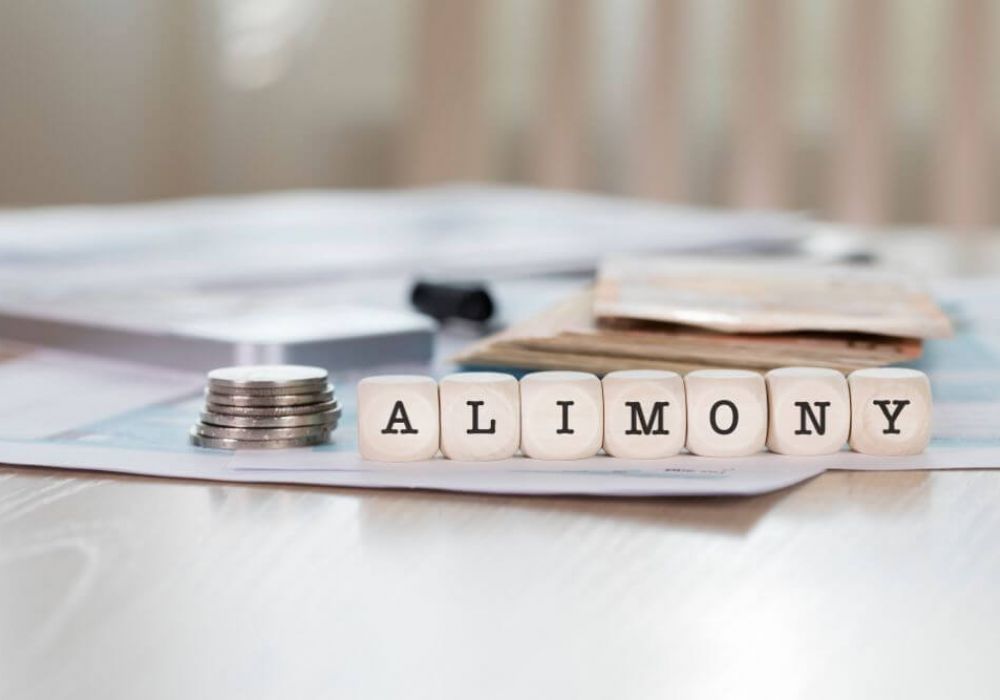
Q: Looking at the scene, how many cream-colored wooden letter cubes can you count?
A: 7